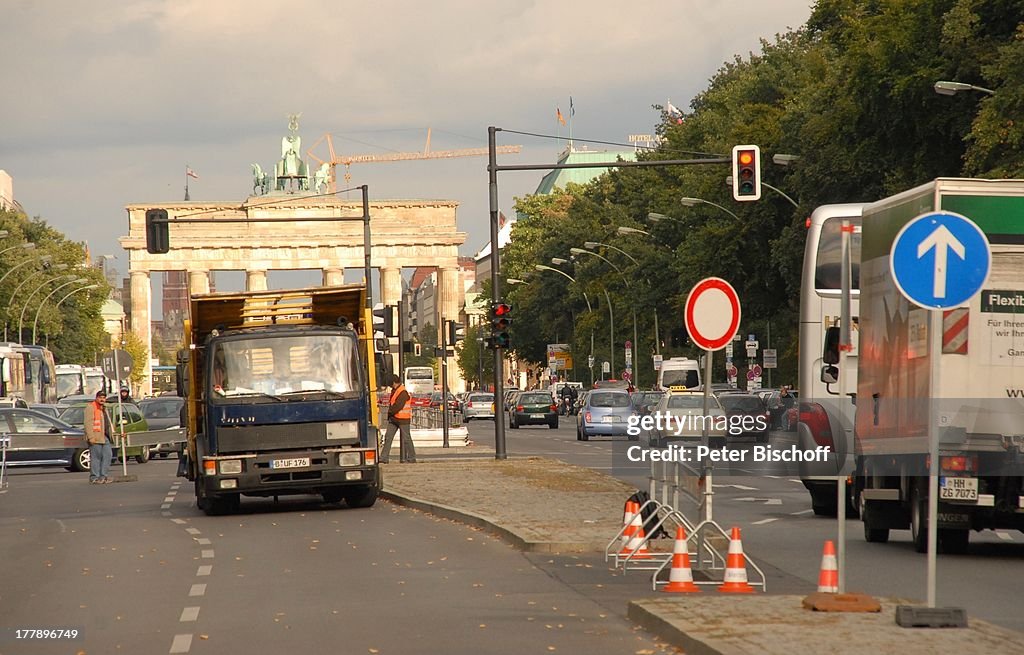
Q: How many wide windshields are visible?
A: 1